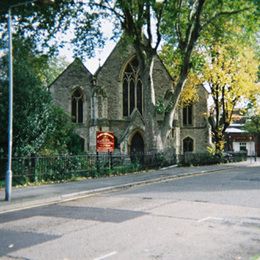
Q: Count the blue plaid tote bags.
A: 0